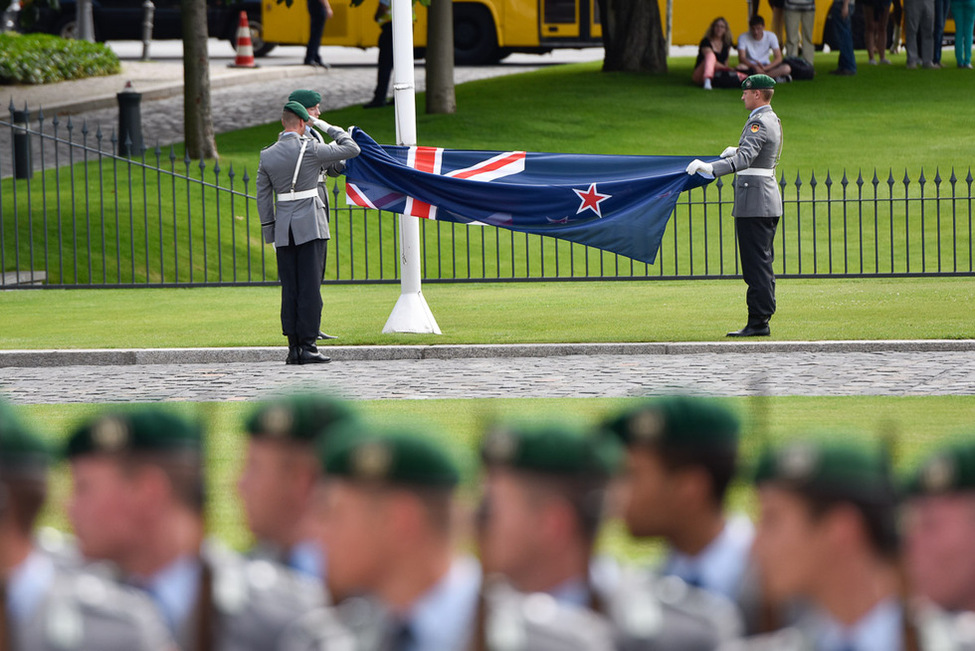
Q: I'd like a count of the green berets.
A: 11